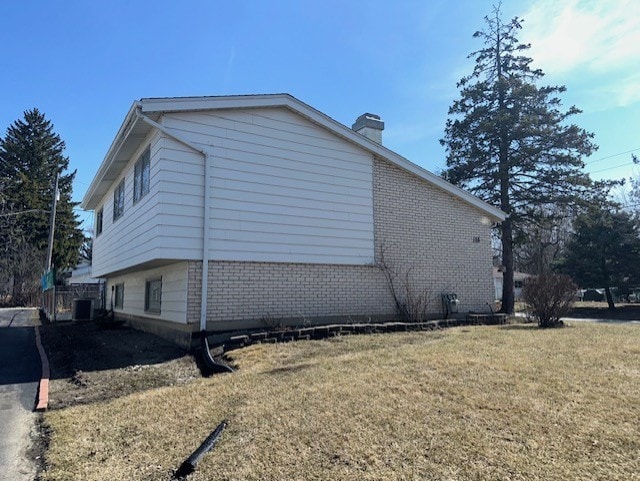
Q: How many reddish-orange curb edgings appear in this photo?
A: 1